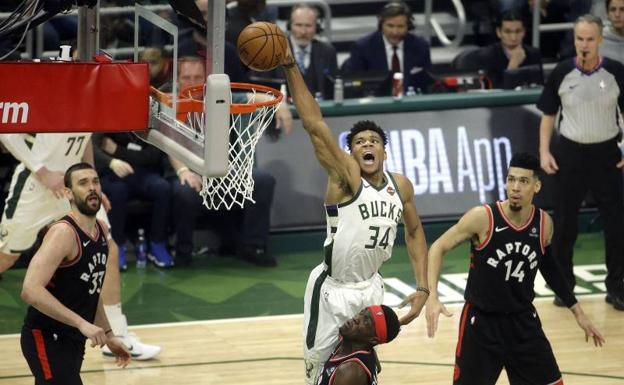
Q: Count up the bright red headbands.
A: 1